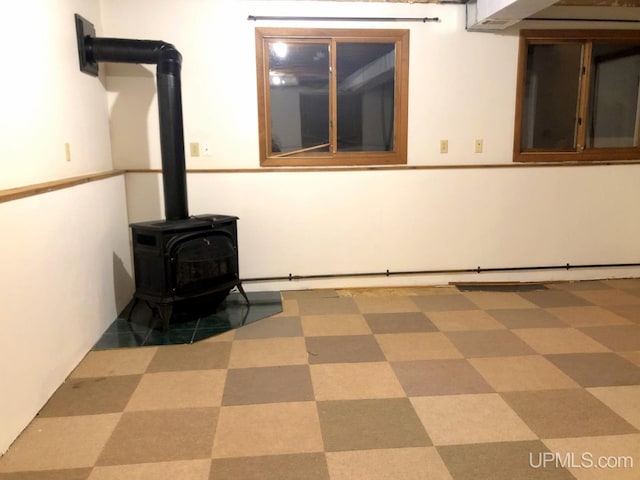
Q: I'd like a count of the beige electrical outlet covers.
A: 4